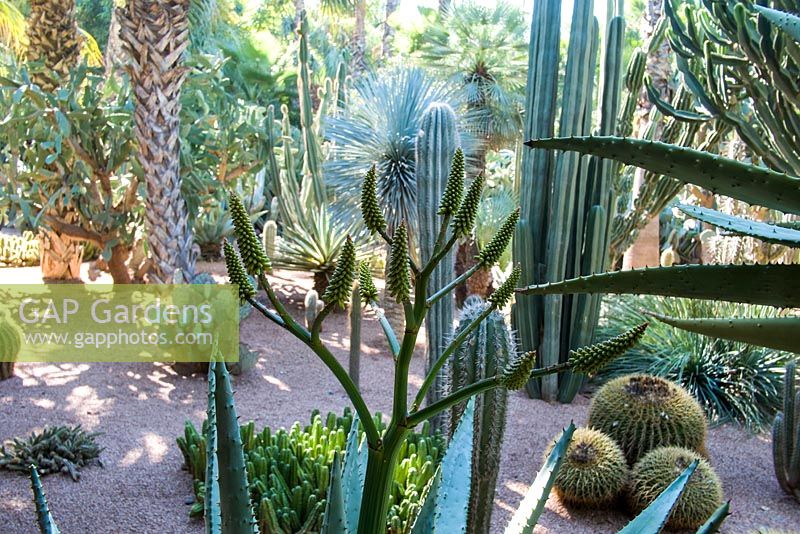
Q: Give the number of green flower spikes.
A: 12